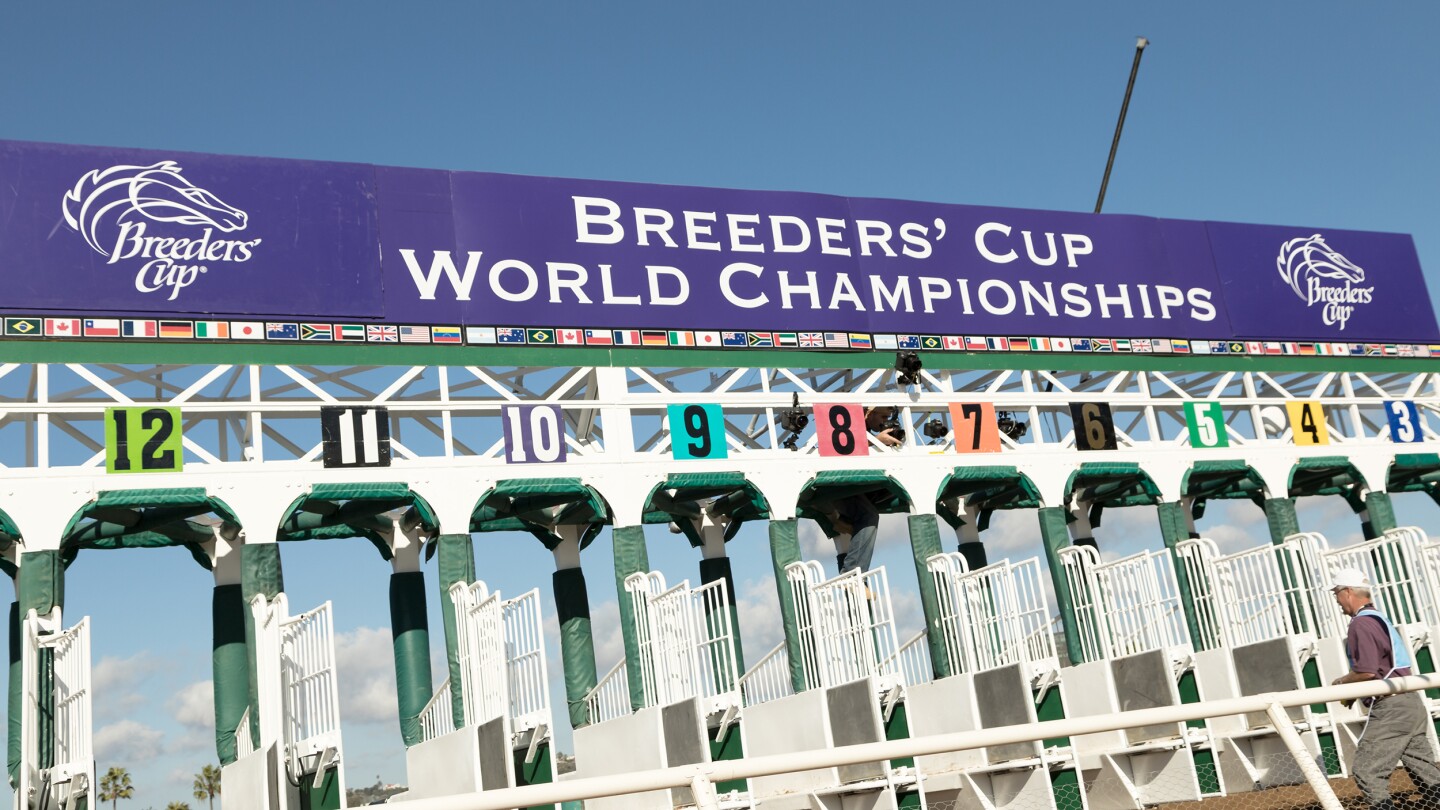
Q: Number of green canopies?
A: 11